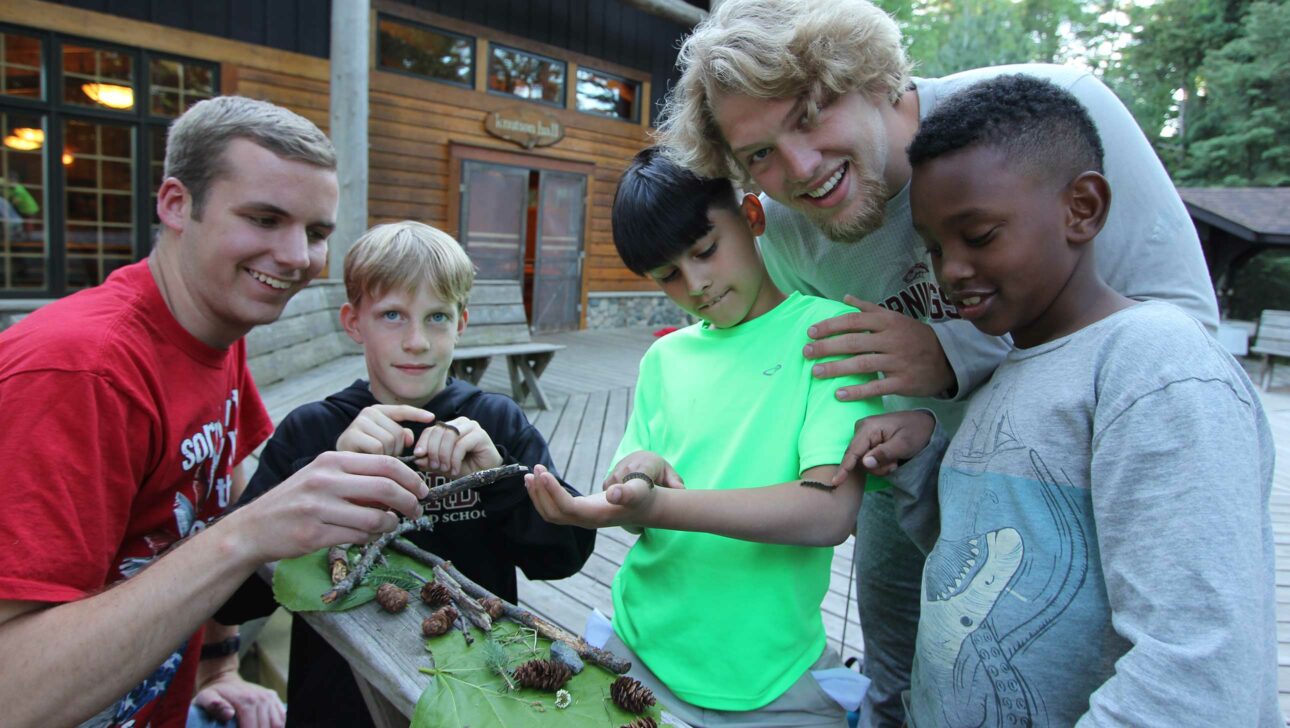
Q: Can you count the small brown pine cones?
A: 7